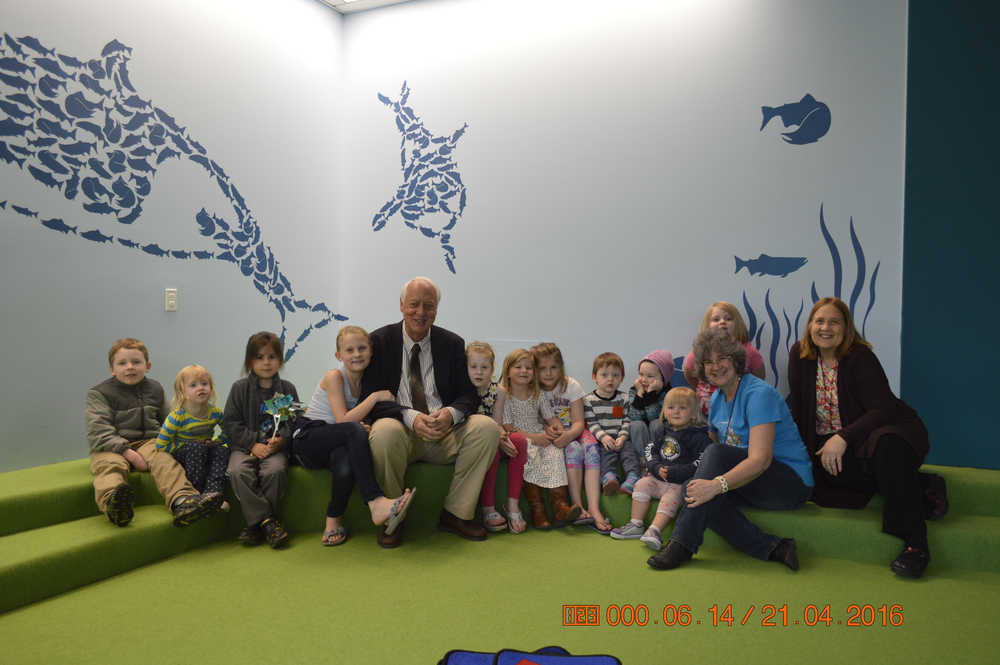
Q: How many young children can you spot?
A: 11